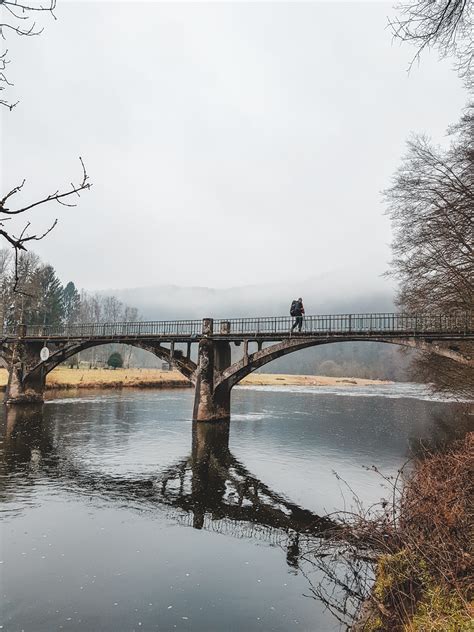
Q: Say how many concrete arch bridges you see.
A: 1